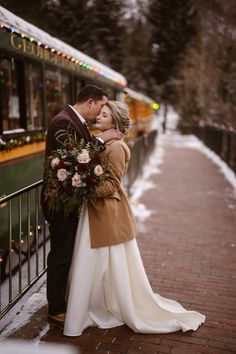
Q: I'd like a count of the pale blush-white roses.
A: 5